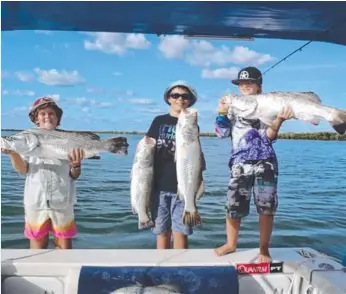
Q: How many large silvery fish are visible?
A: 4